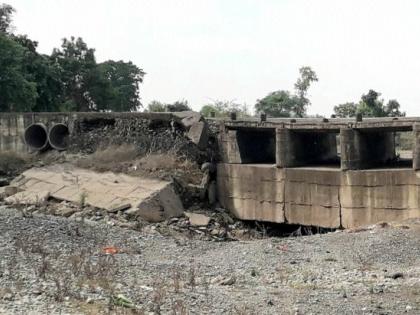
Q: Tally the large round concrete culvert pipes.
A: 2